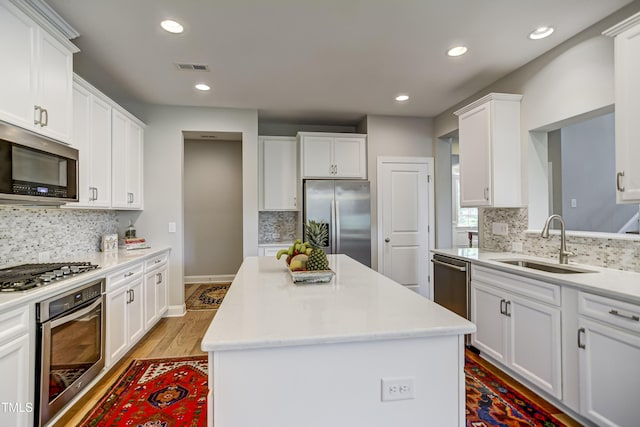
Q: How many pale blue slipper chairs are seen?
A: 0